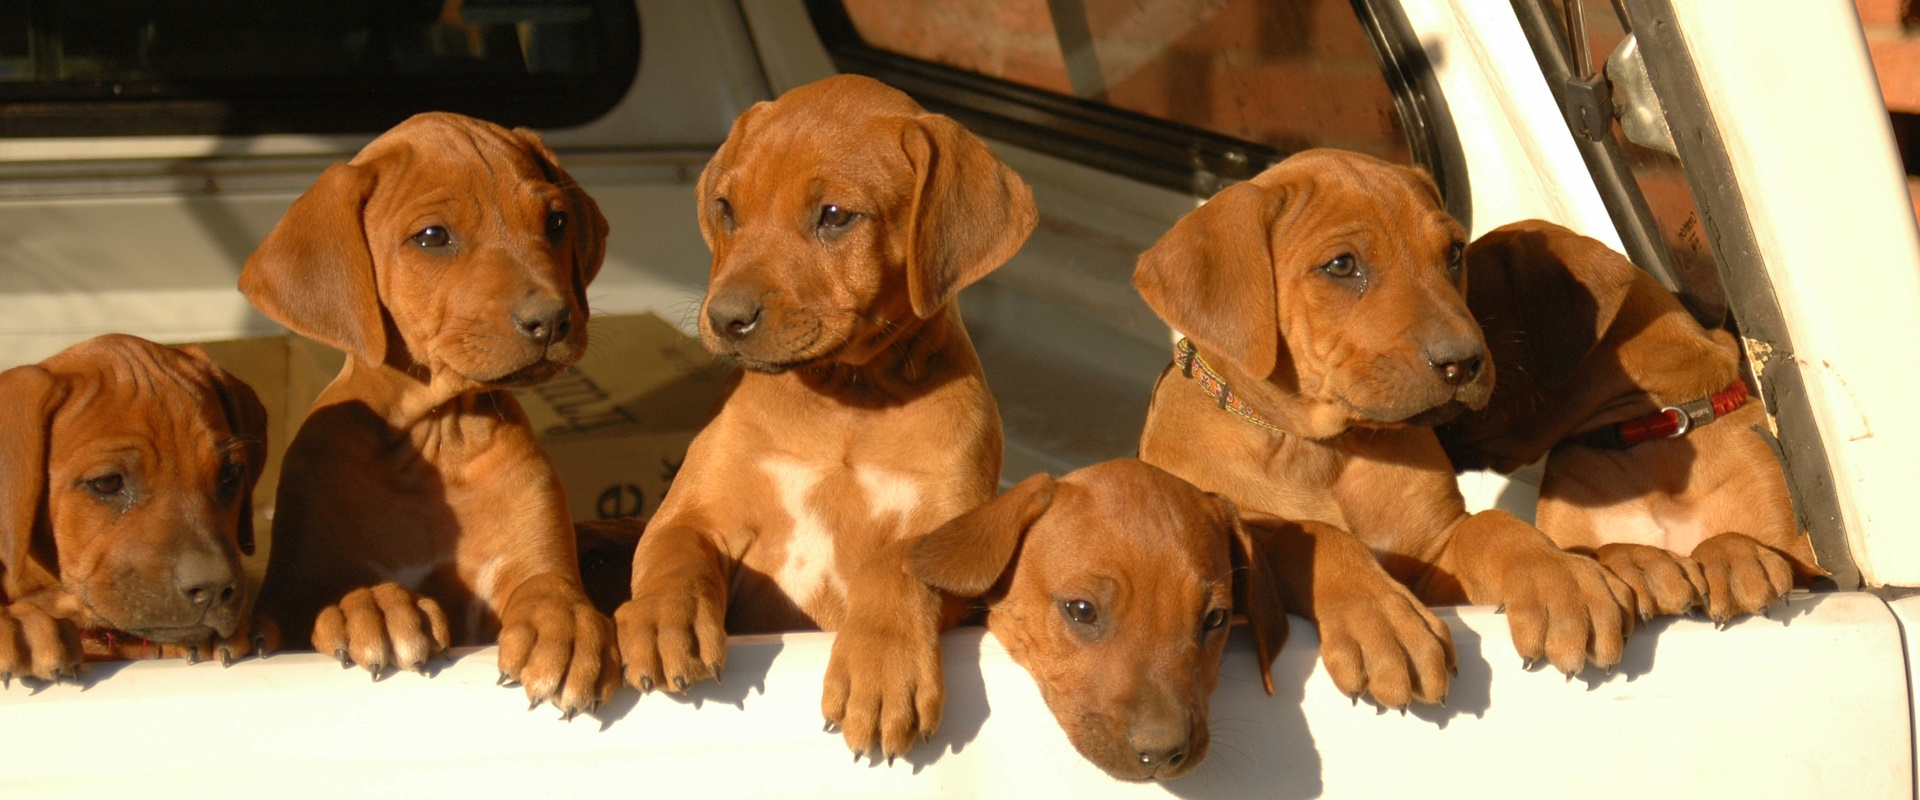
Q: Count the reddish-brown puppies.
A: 6